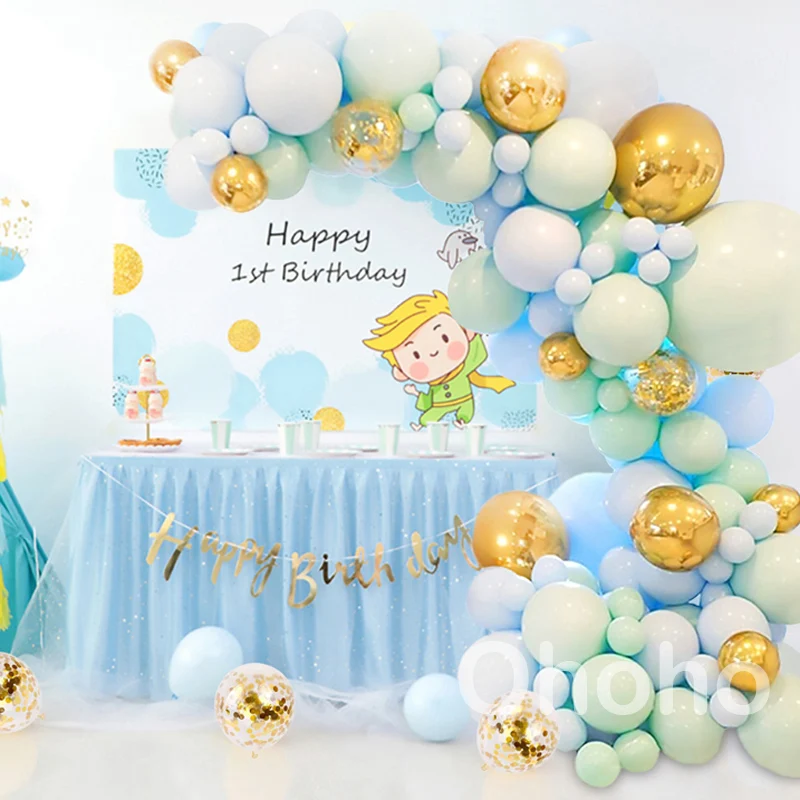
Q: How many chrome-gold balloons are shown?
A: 9